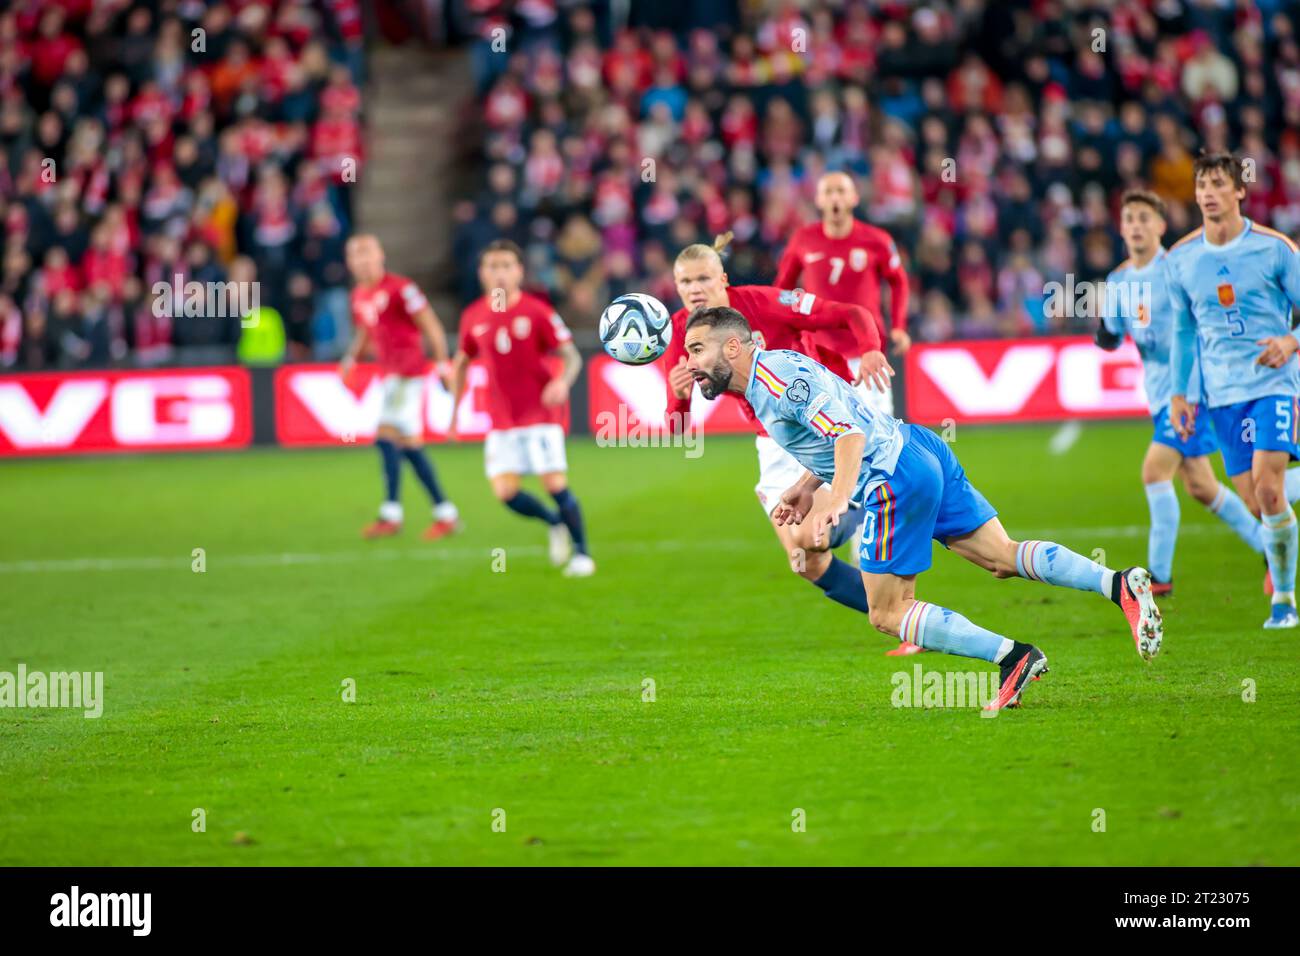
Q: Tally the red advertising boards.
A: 4